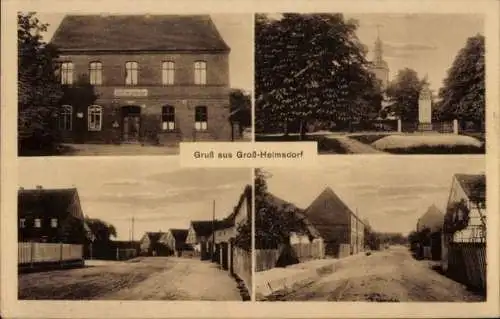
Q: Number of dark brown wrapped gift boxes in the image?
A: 0